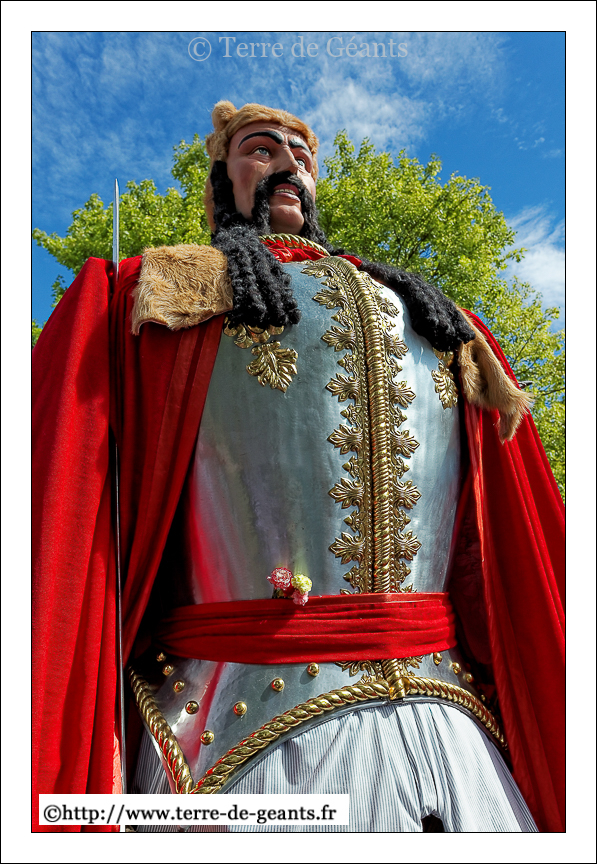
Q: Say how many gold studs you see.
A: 12